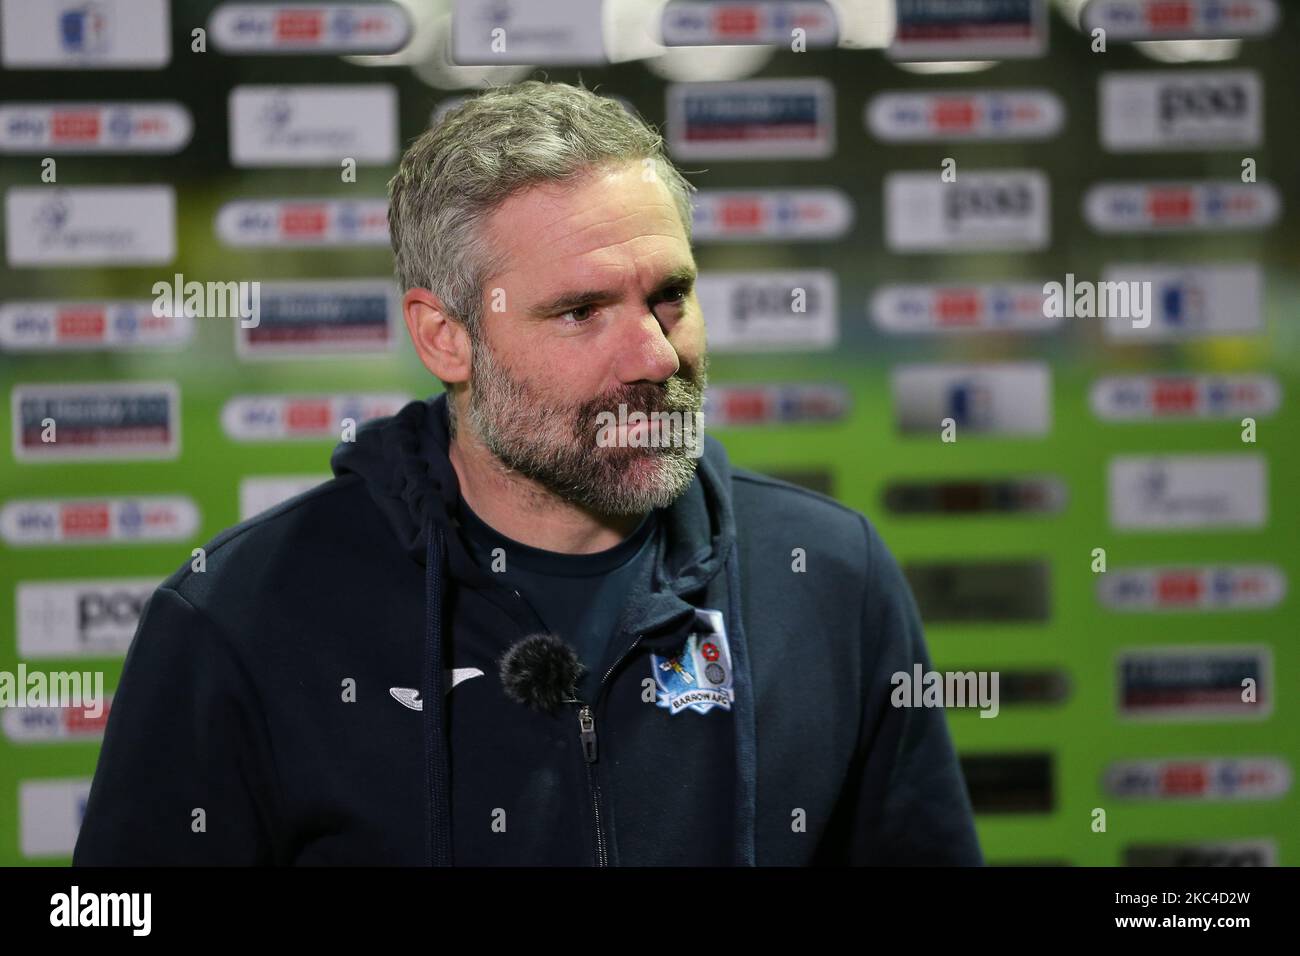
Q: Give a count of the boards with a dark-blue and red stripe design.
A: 5